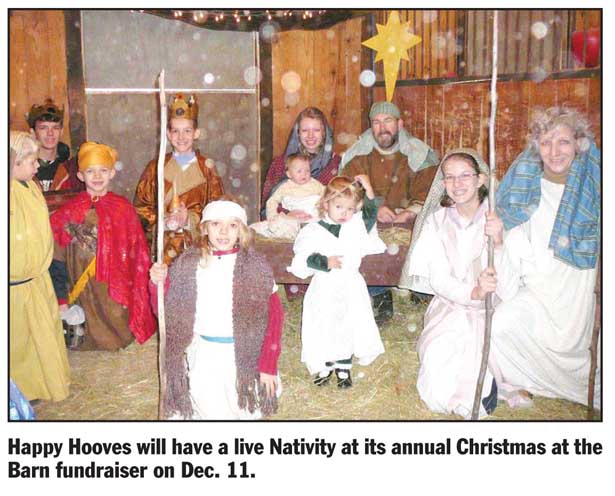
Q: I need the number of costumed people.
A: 11